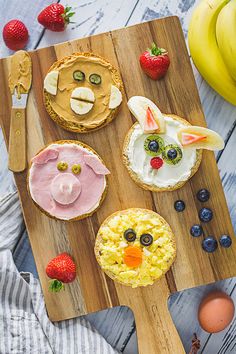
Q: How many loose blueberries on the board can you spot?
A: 6